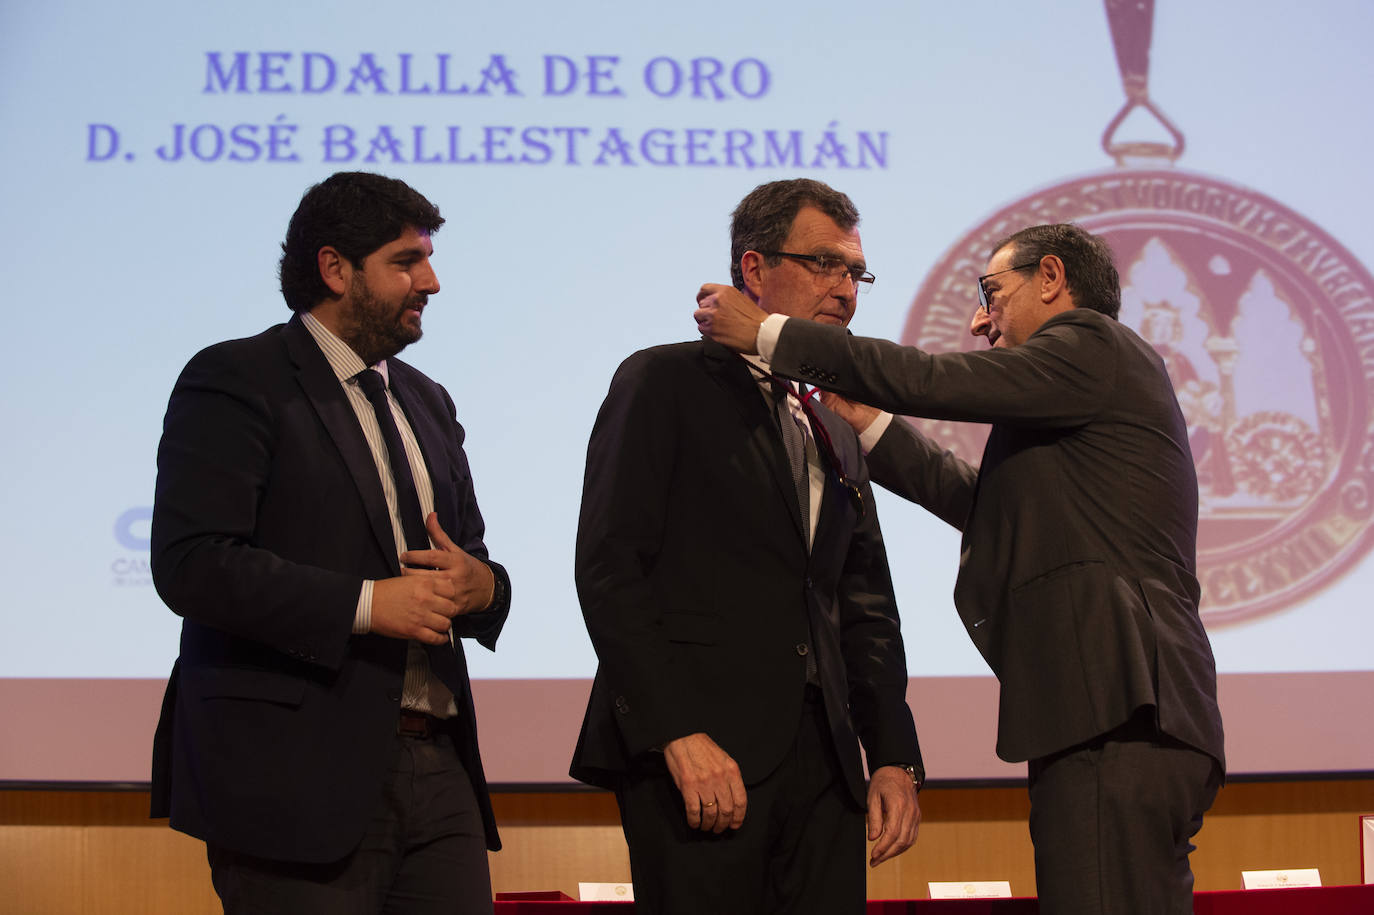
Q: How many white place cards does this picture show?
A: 3